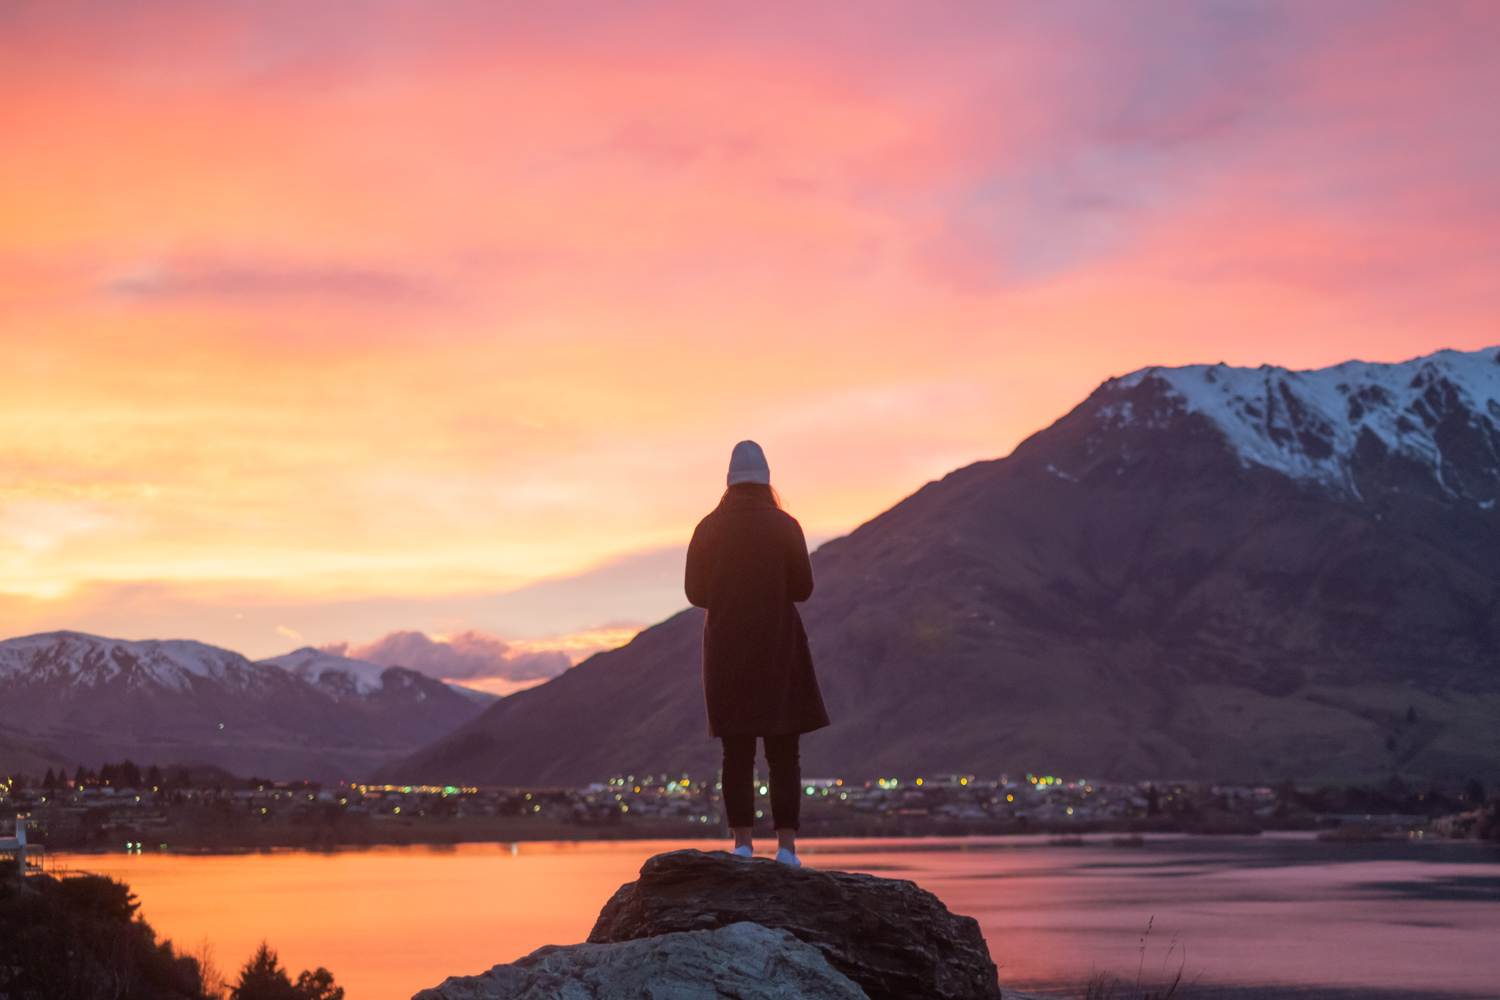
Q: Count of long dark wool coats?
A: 1